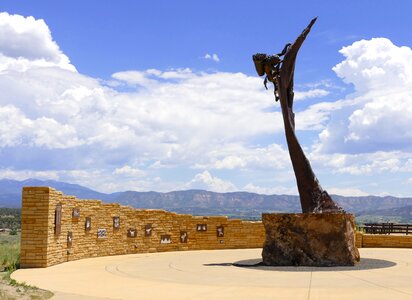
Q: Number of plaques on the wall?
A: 12